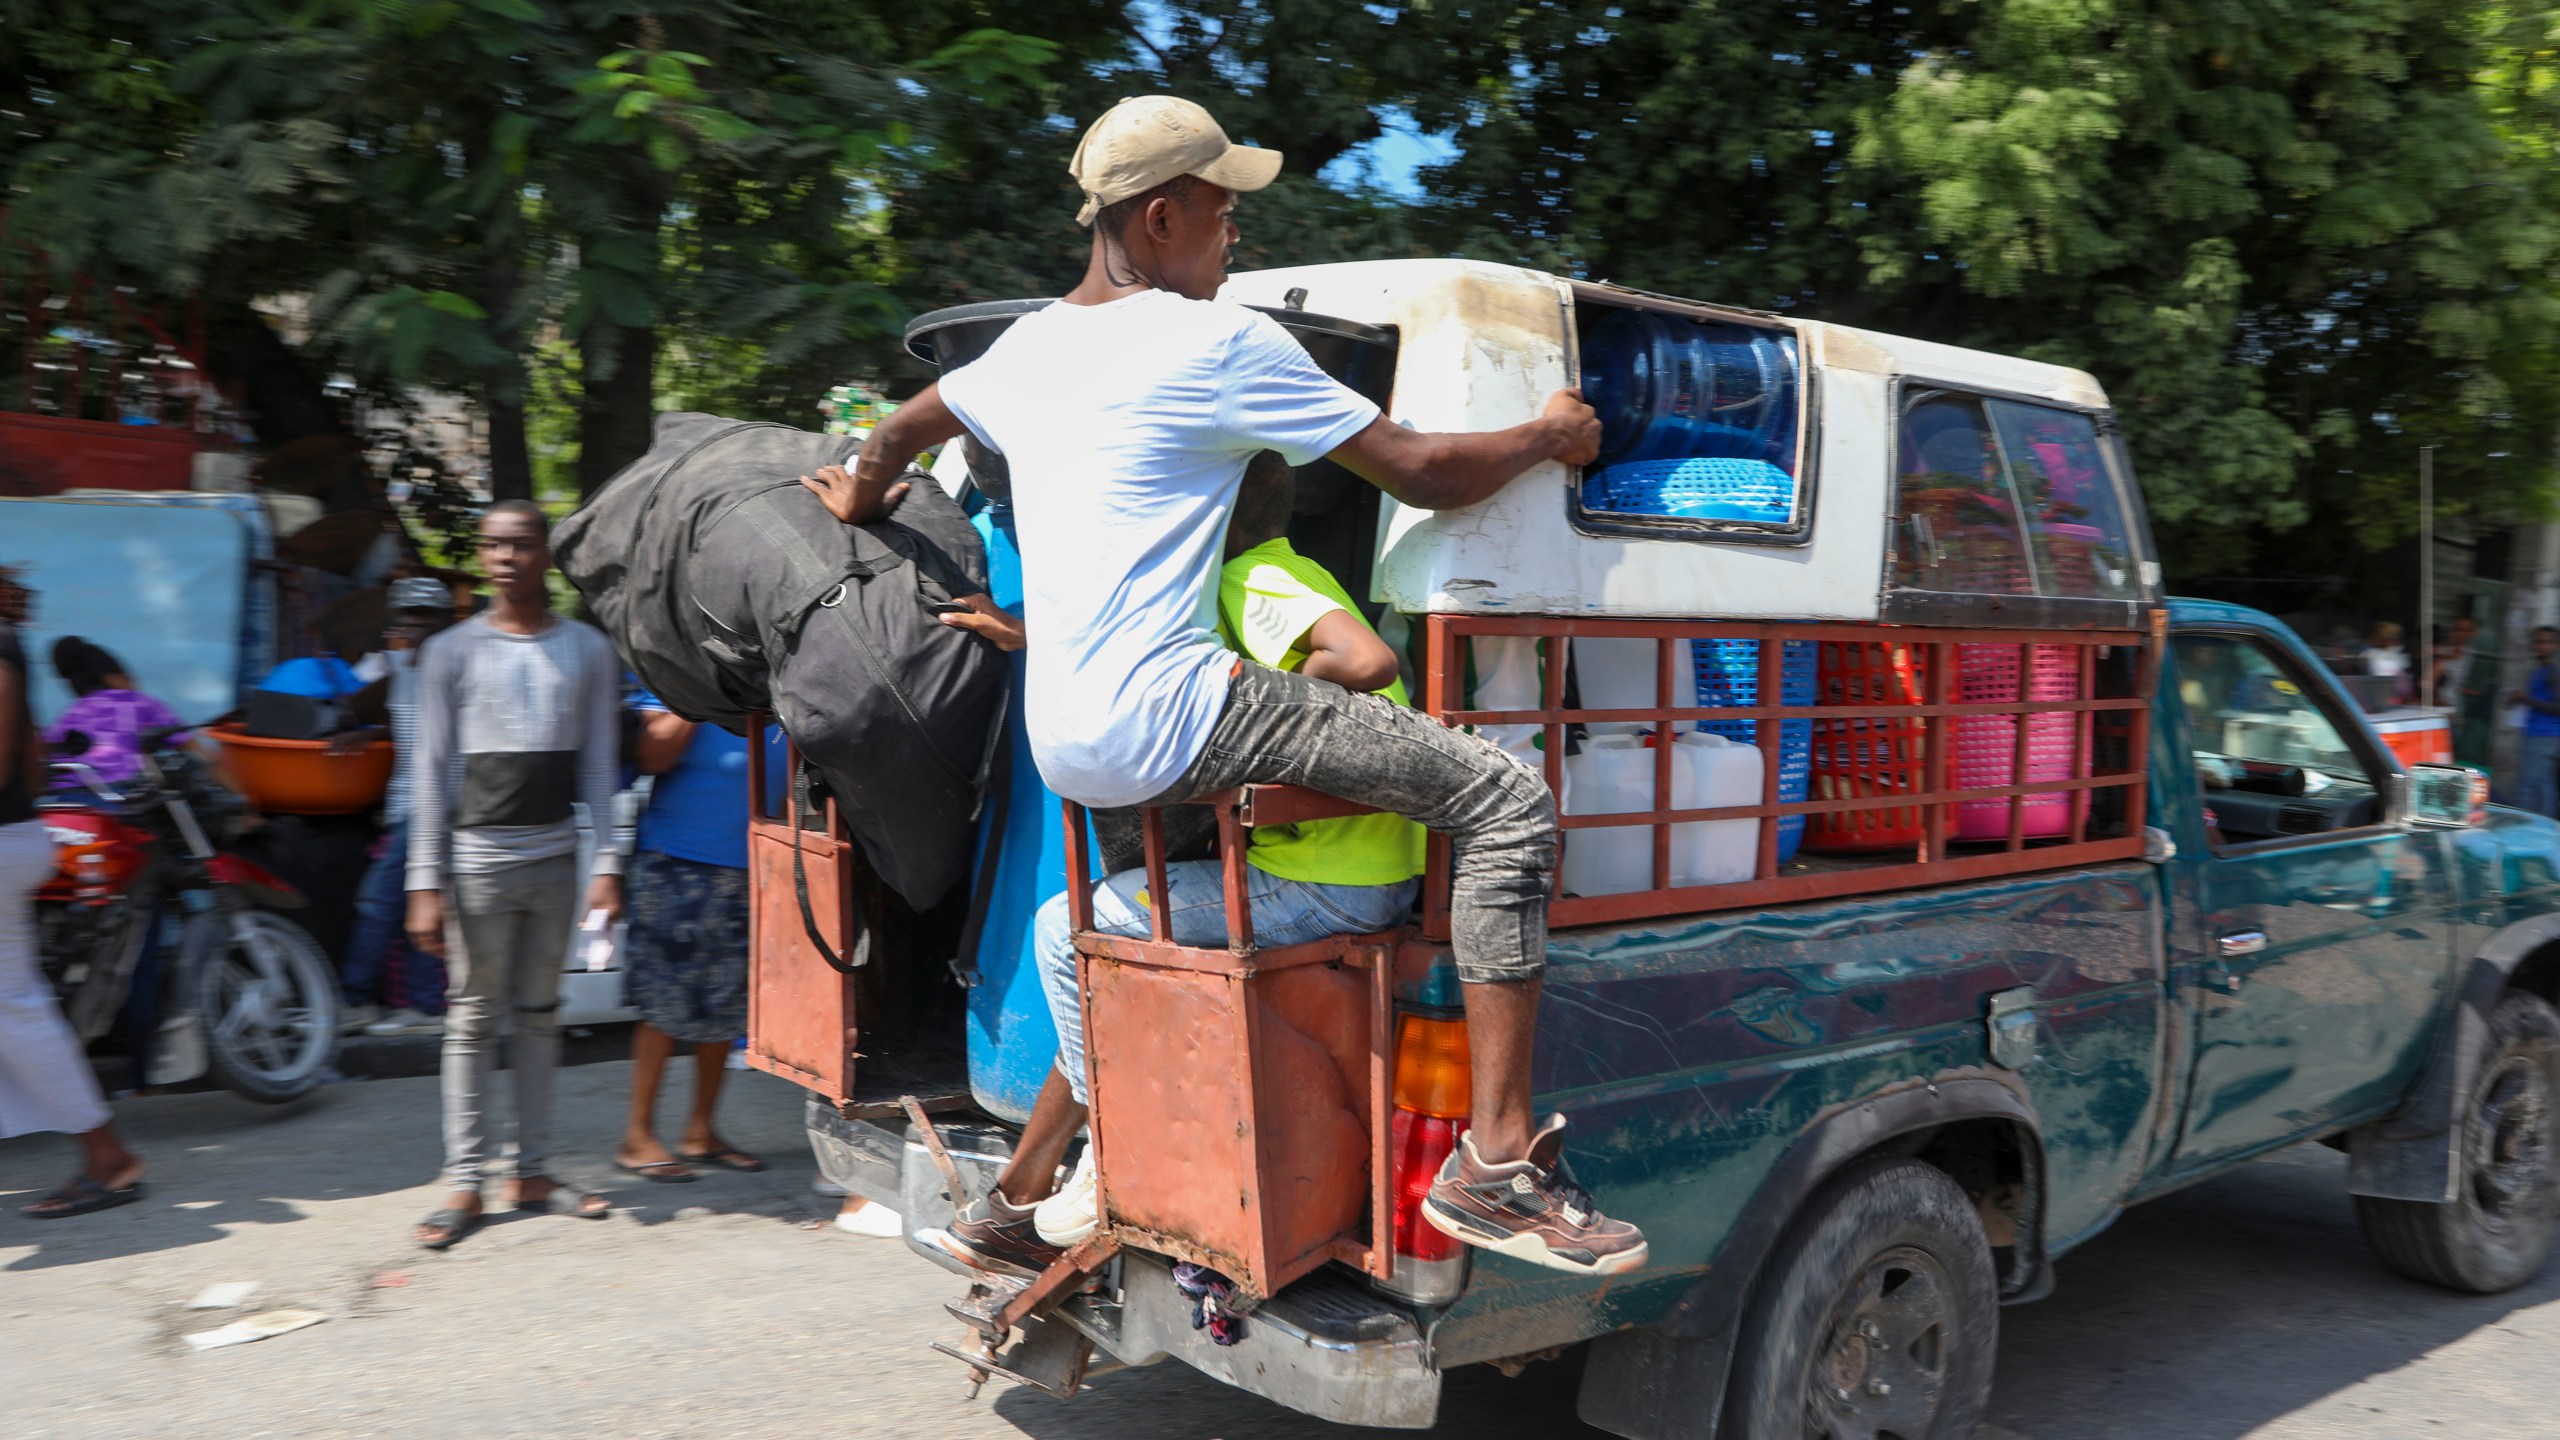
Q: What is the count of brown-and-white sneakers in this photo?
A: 2